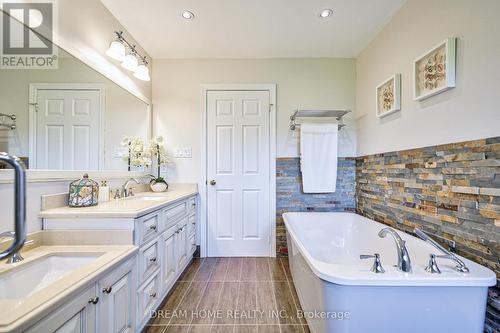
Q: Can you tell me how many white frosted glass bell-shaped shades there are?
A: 3